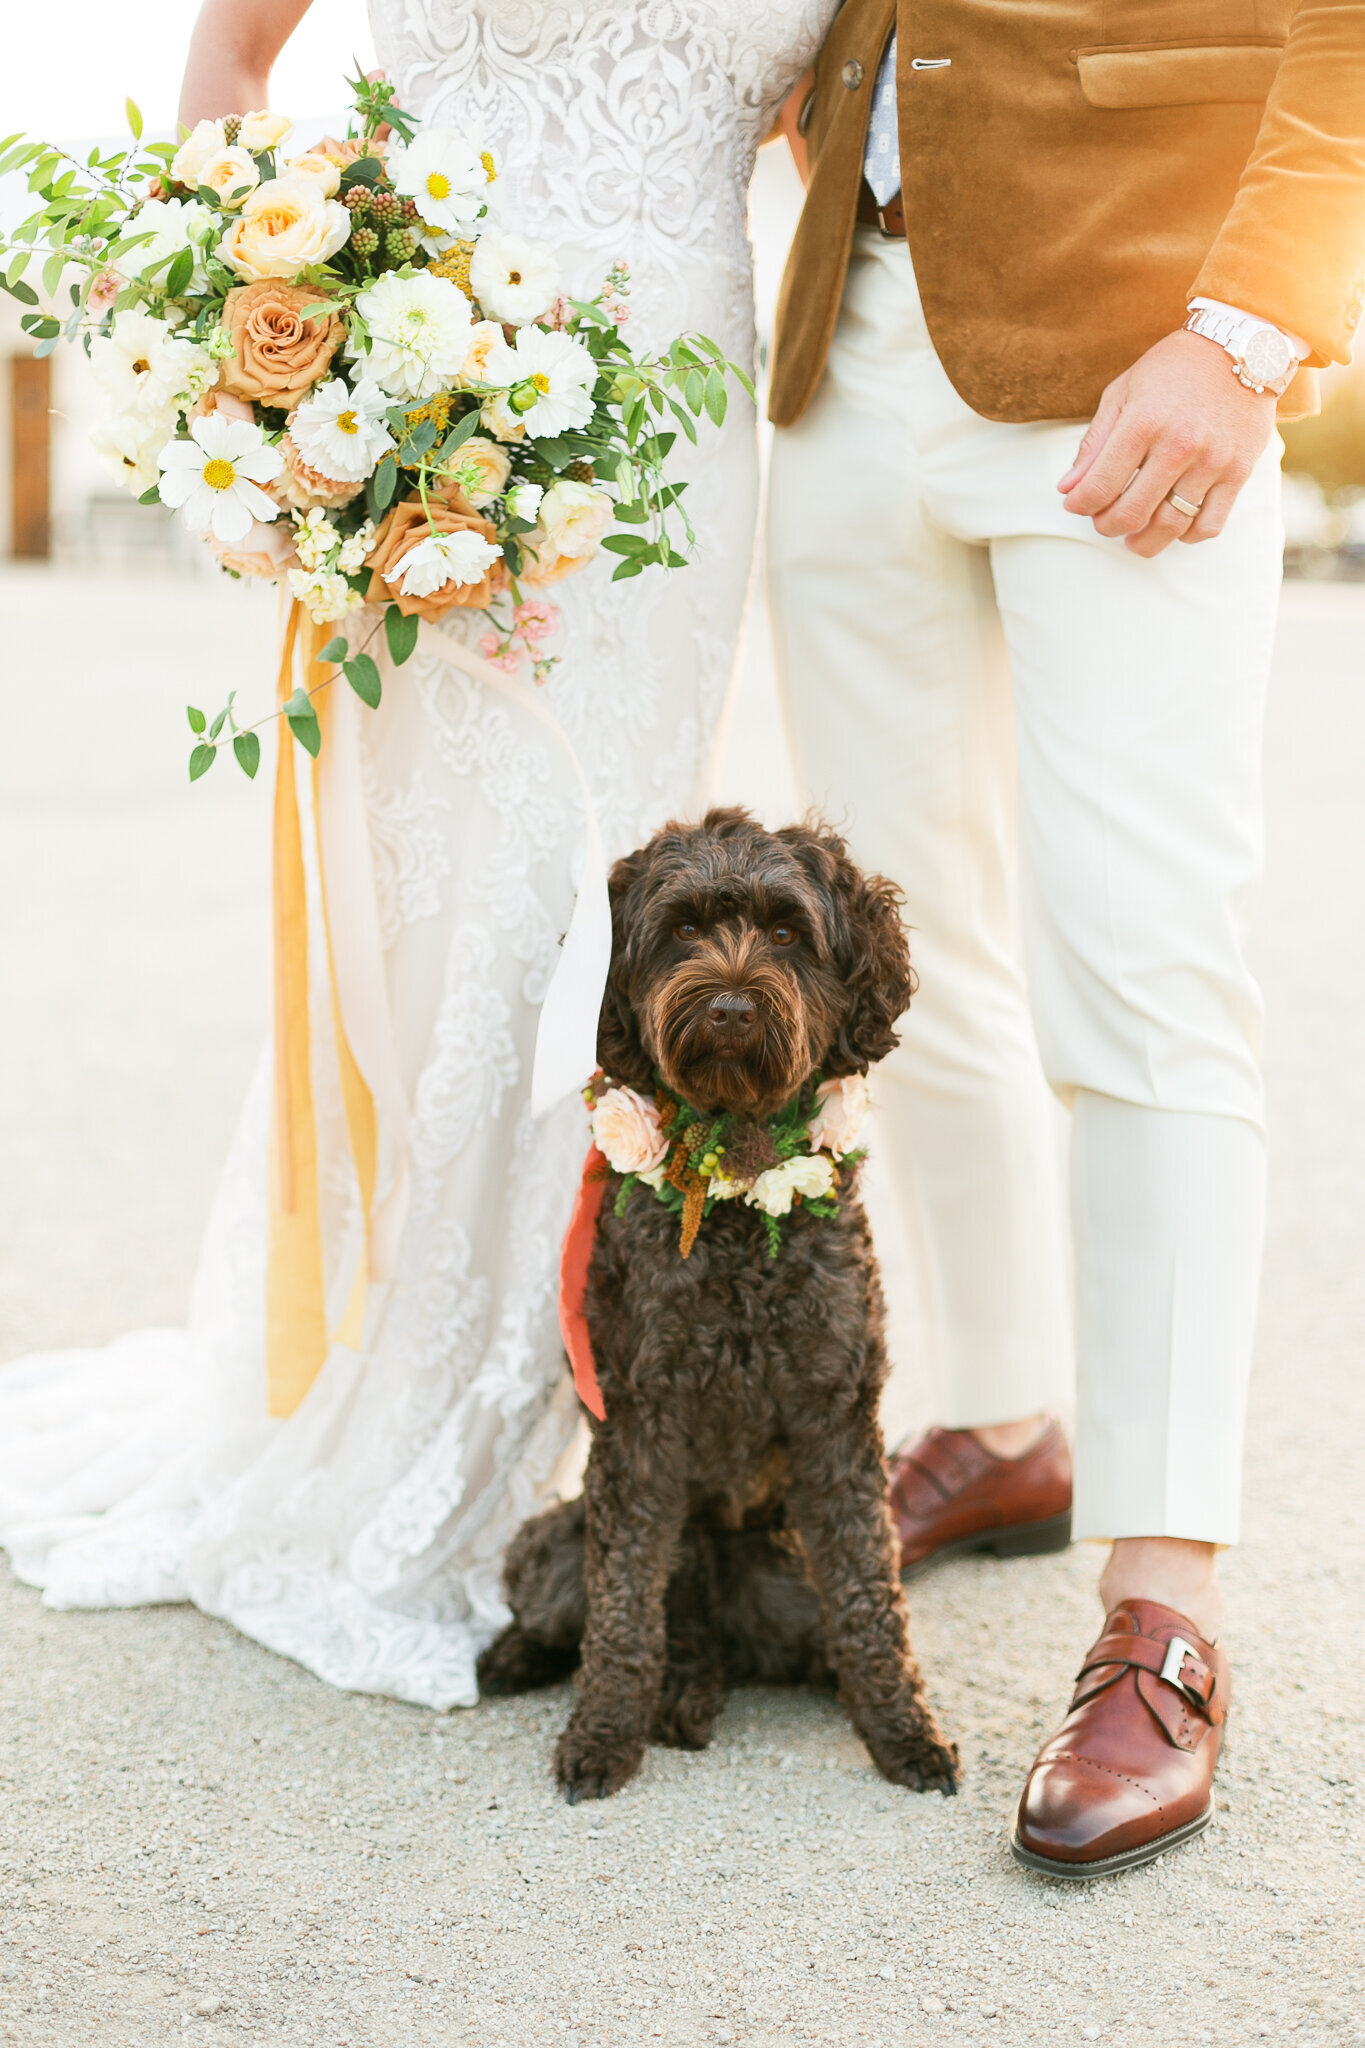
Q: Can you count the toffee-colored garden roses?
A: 2